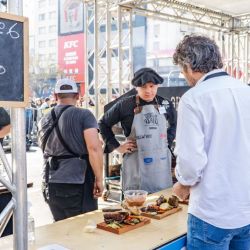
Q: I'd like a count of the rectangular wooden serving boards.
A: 2